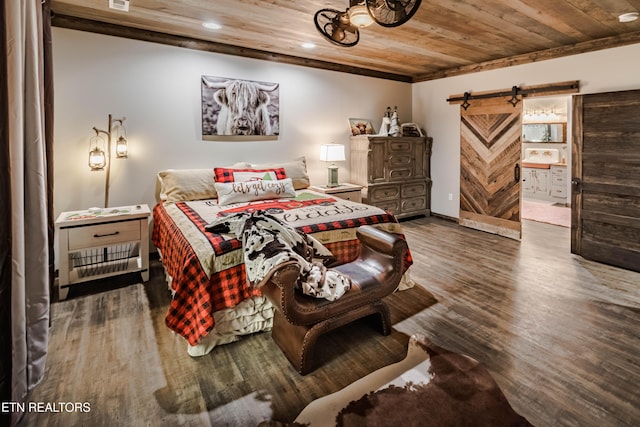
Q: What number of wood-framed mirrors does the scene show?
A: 1